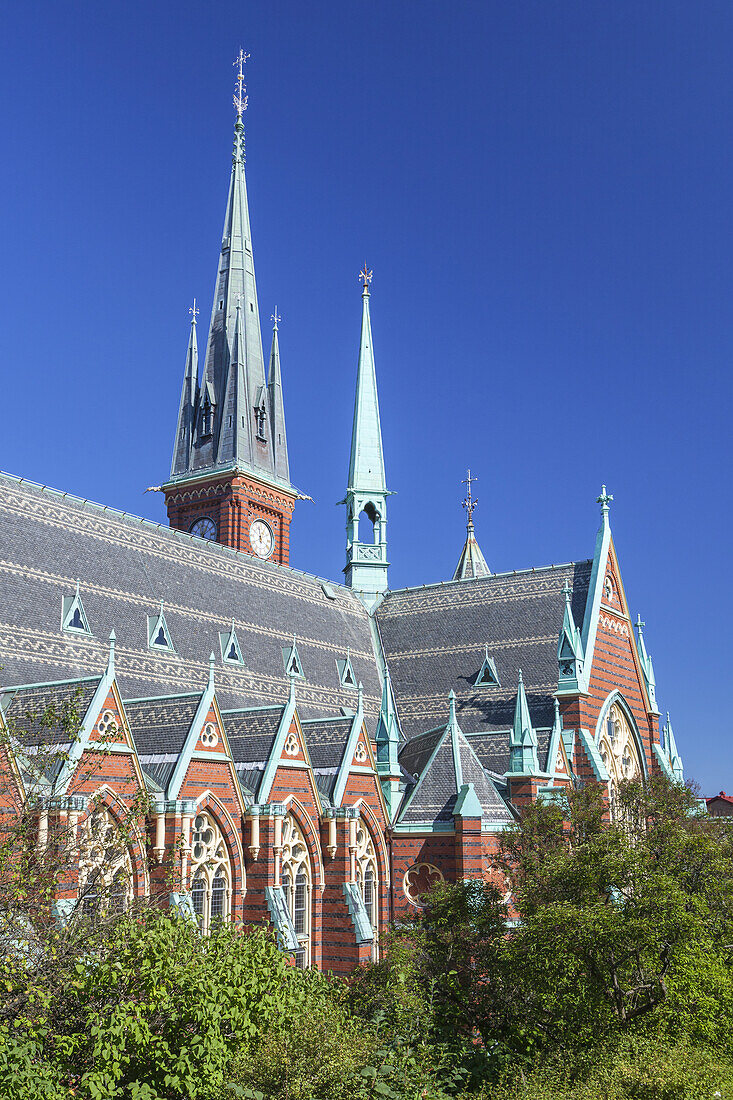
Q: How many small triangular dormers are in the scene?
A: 6